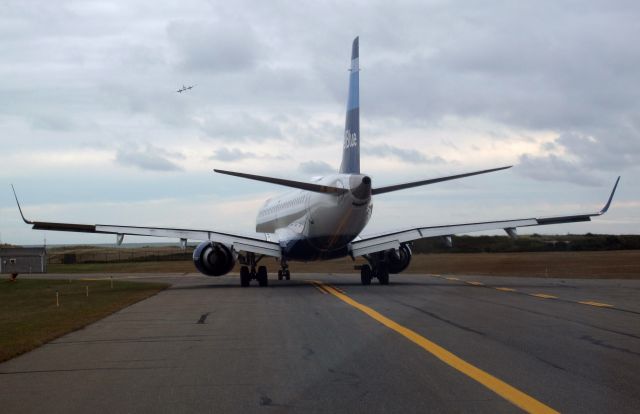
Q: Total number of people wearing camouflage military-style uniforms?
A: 0